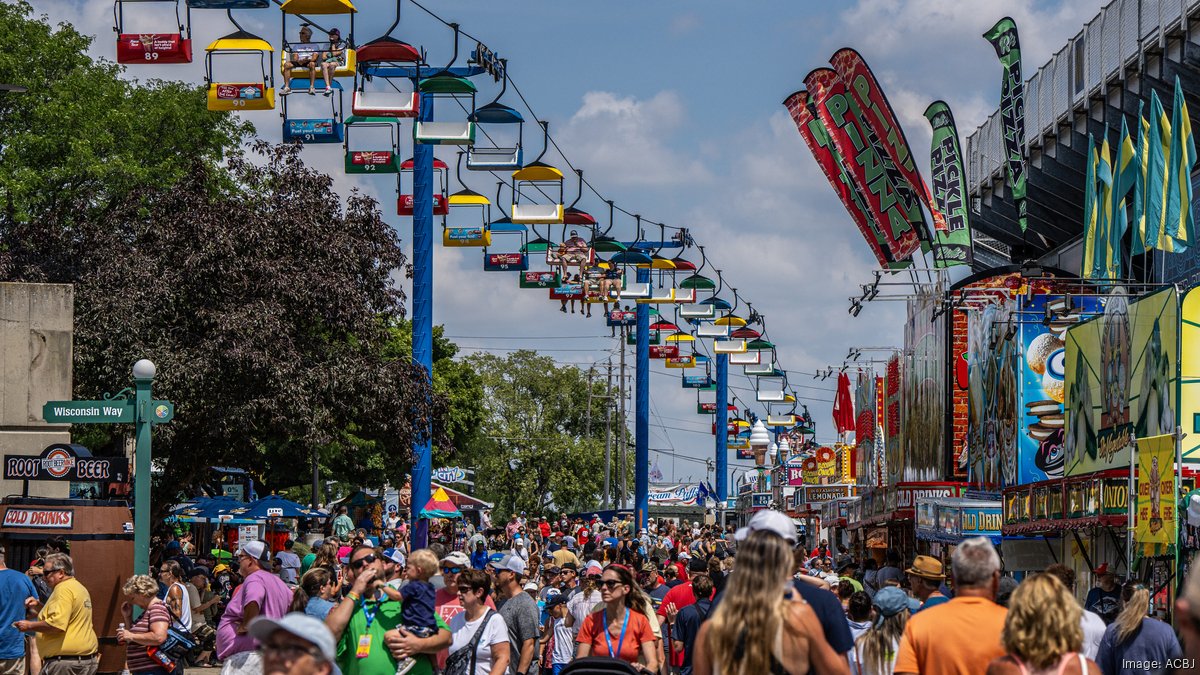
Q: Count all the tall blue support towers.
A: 3